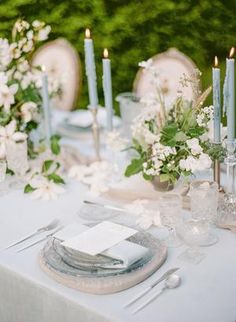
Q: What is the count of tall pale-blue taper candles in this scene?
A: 5